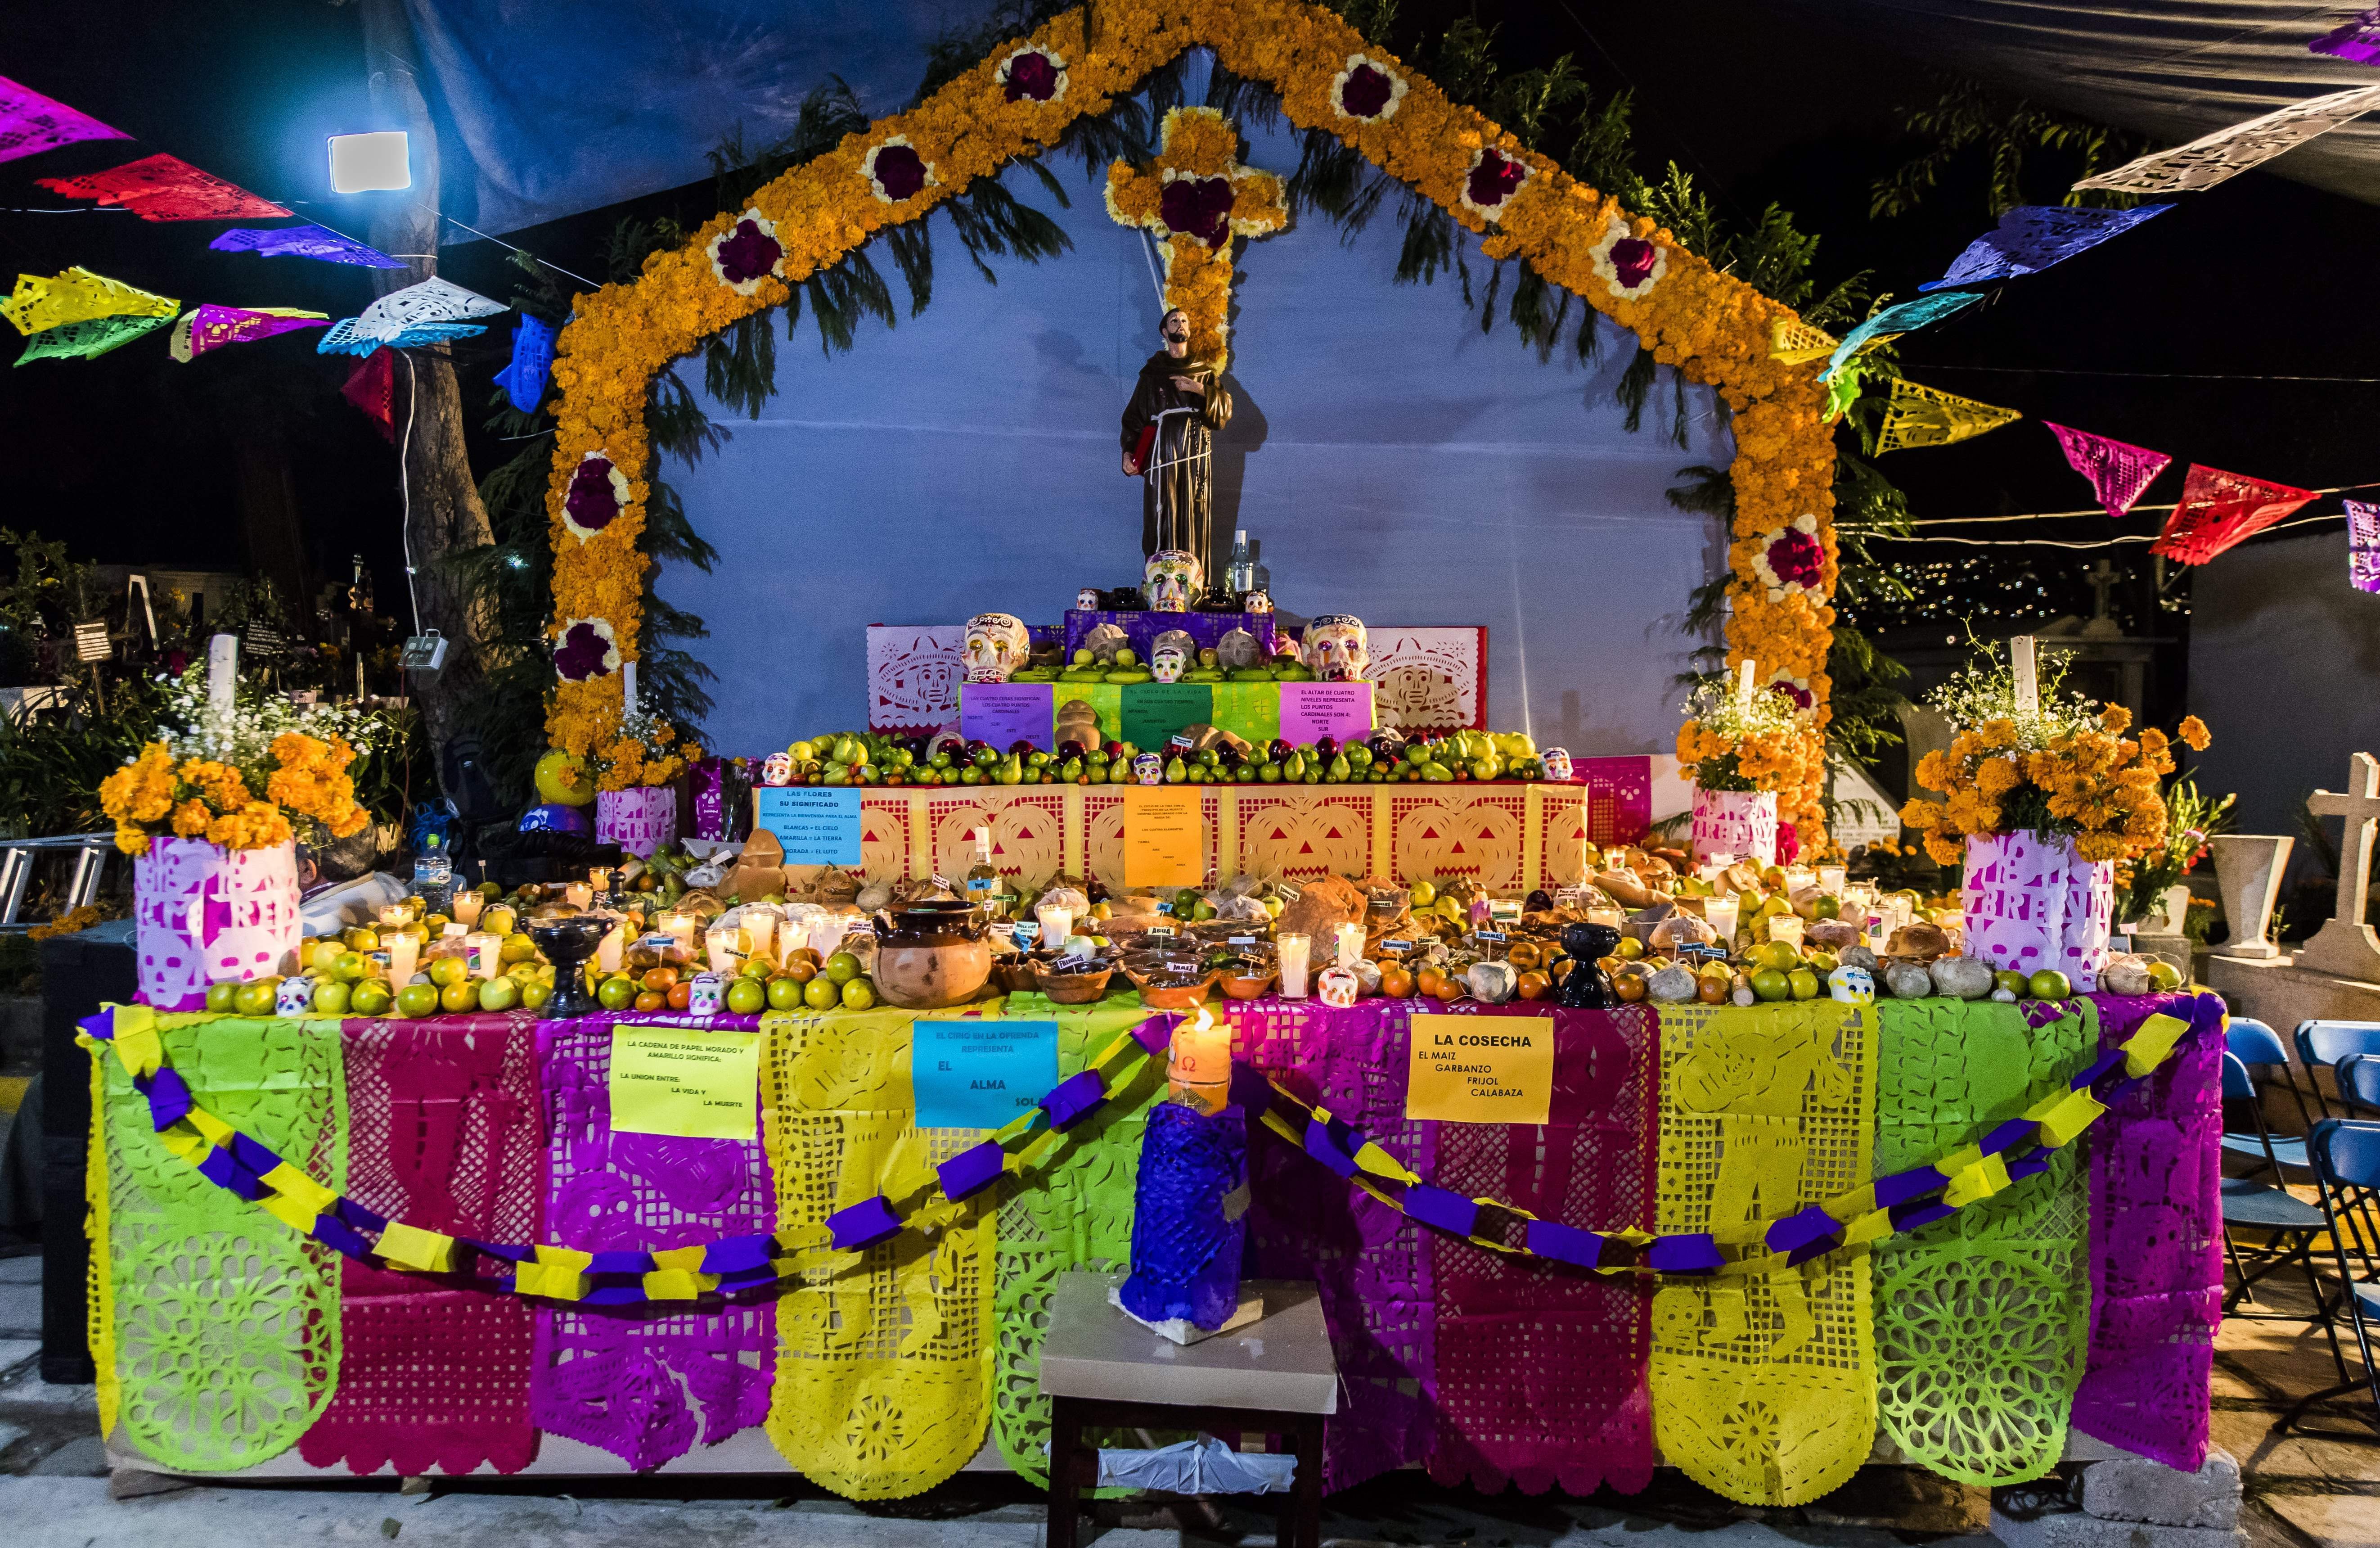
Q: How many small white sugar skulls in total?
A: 10